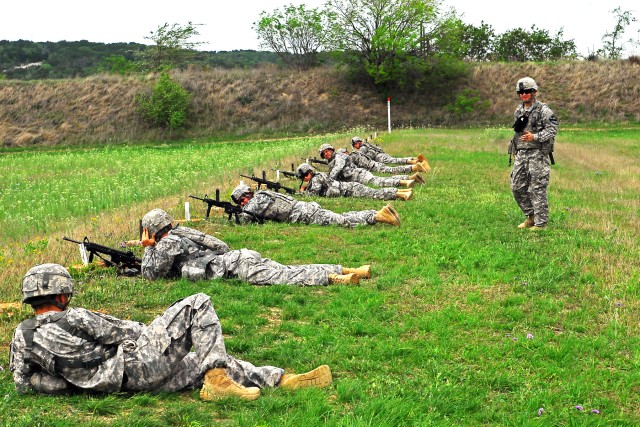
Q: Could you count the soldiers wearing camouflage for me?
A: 8